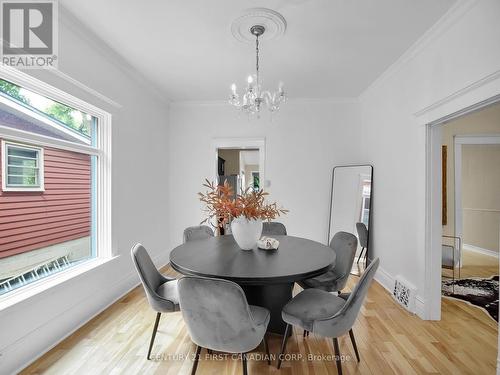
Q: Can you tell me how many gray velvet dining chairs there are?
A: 6